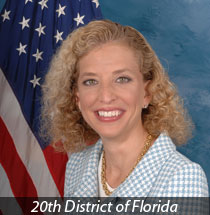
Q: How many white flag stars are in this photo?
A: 12